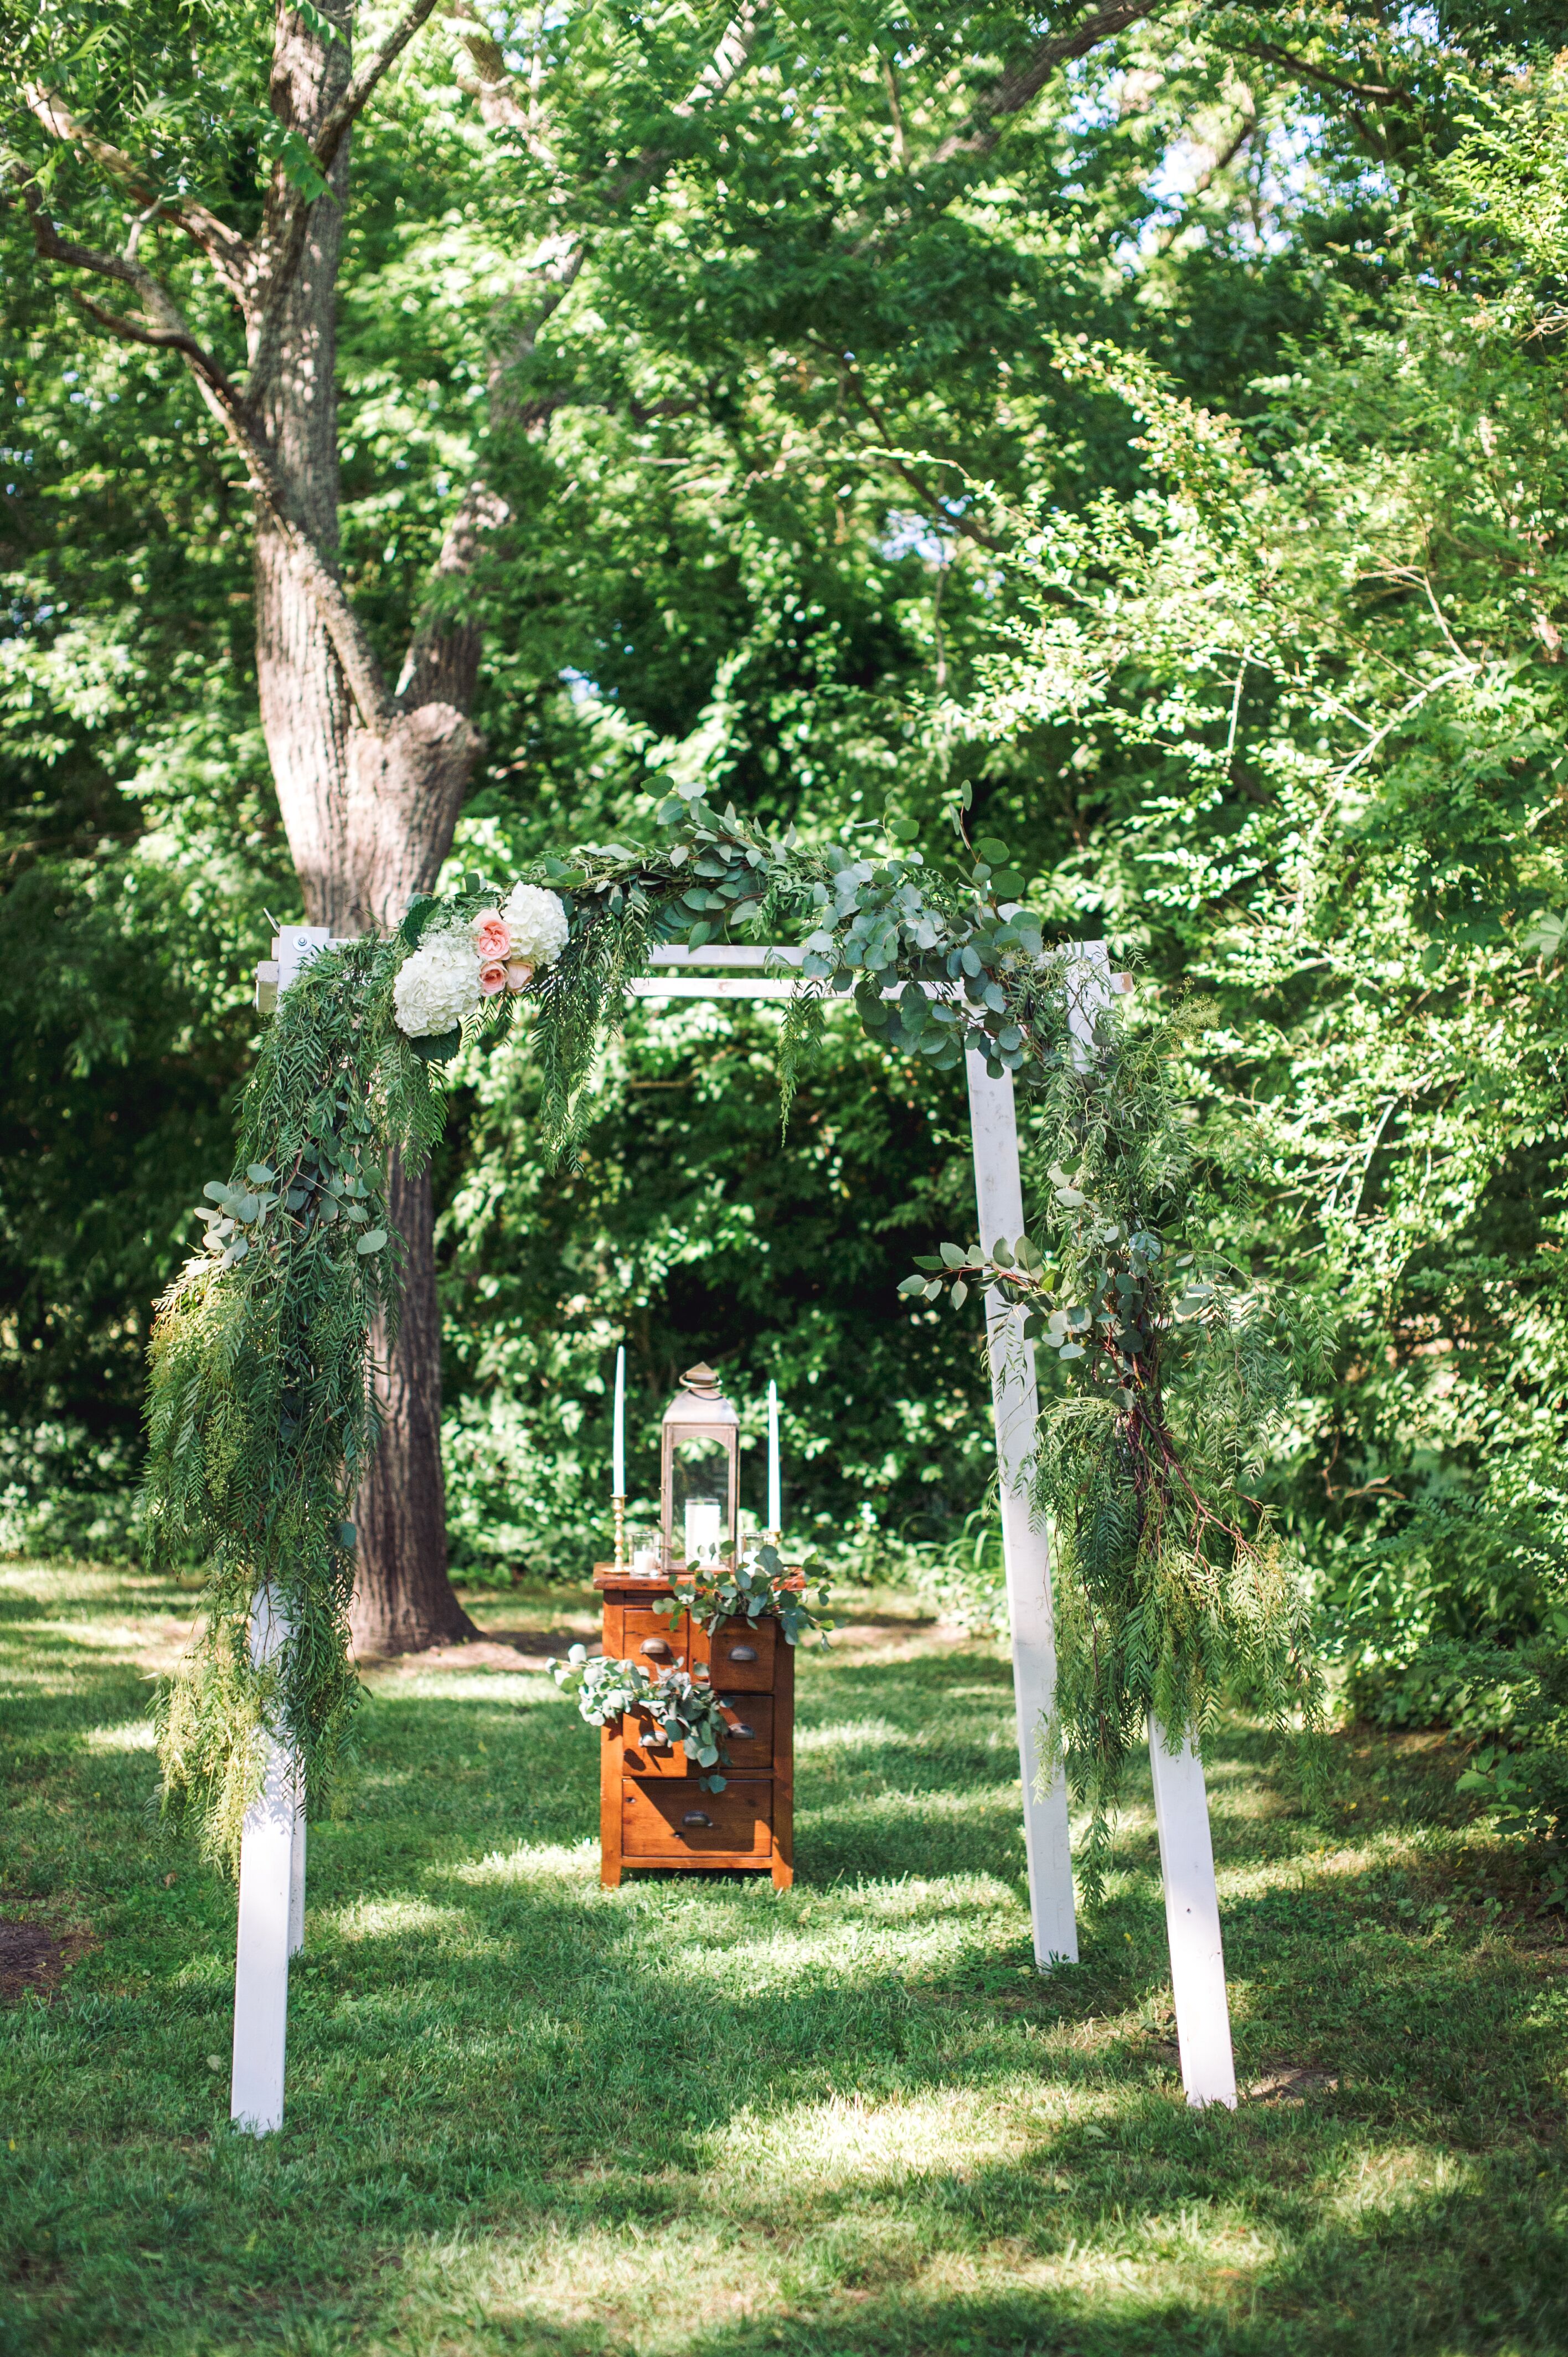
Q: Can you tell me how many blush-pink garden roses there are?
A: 3